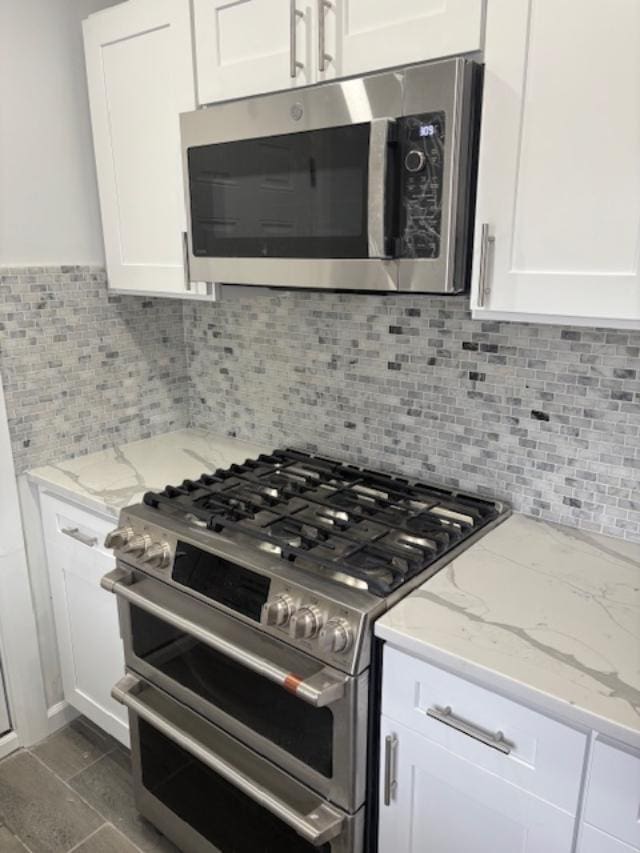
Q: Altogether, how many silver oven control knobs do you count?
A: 6